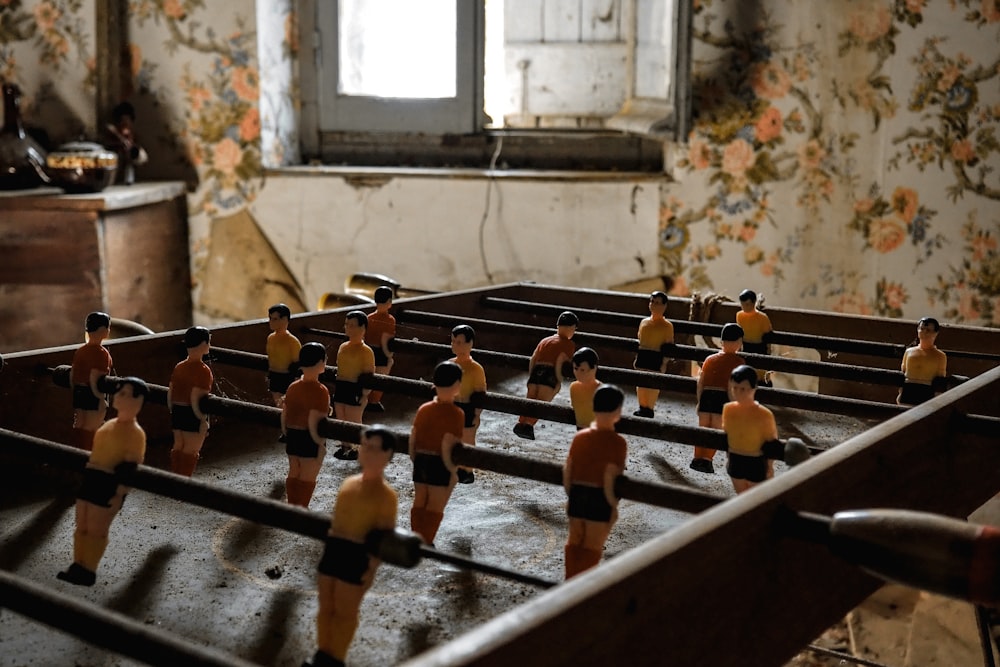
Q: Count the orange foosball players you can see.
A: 8